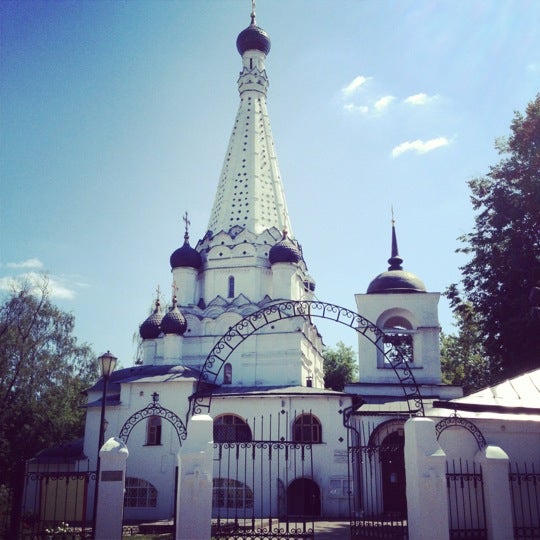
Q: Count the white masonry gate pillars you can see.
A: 4